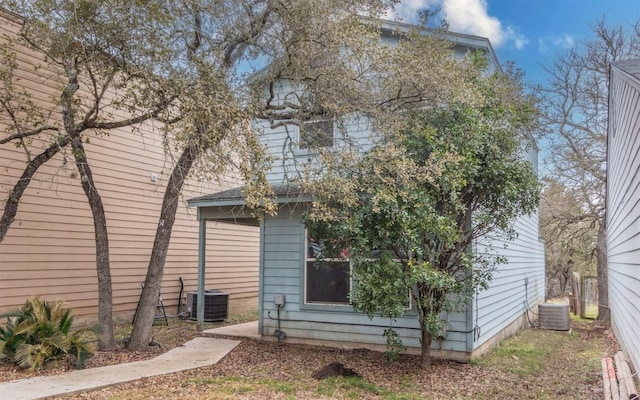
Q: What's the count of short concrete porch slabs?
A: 1